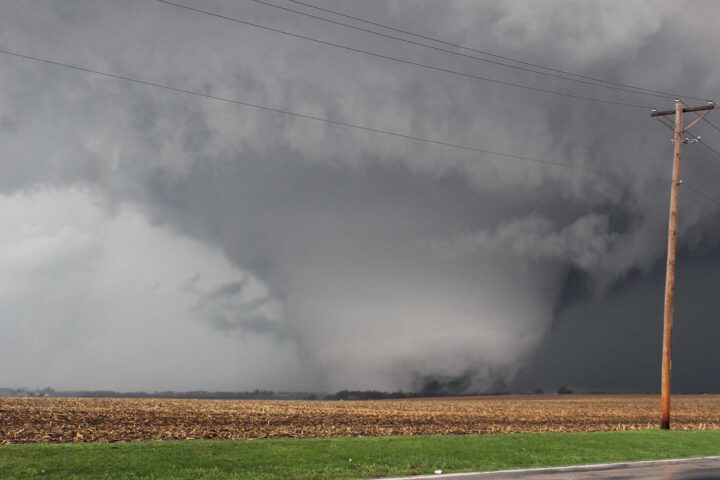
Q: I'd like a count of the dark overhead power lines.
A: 4